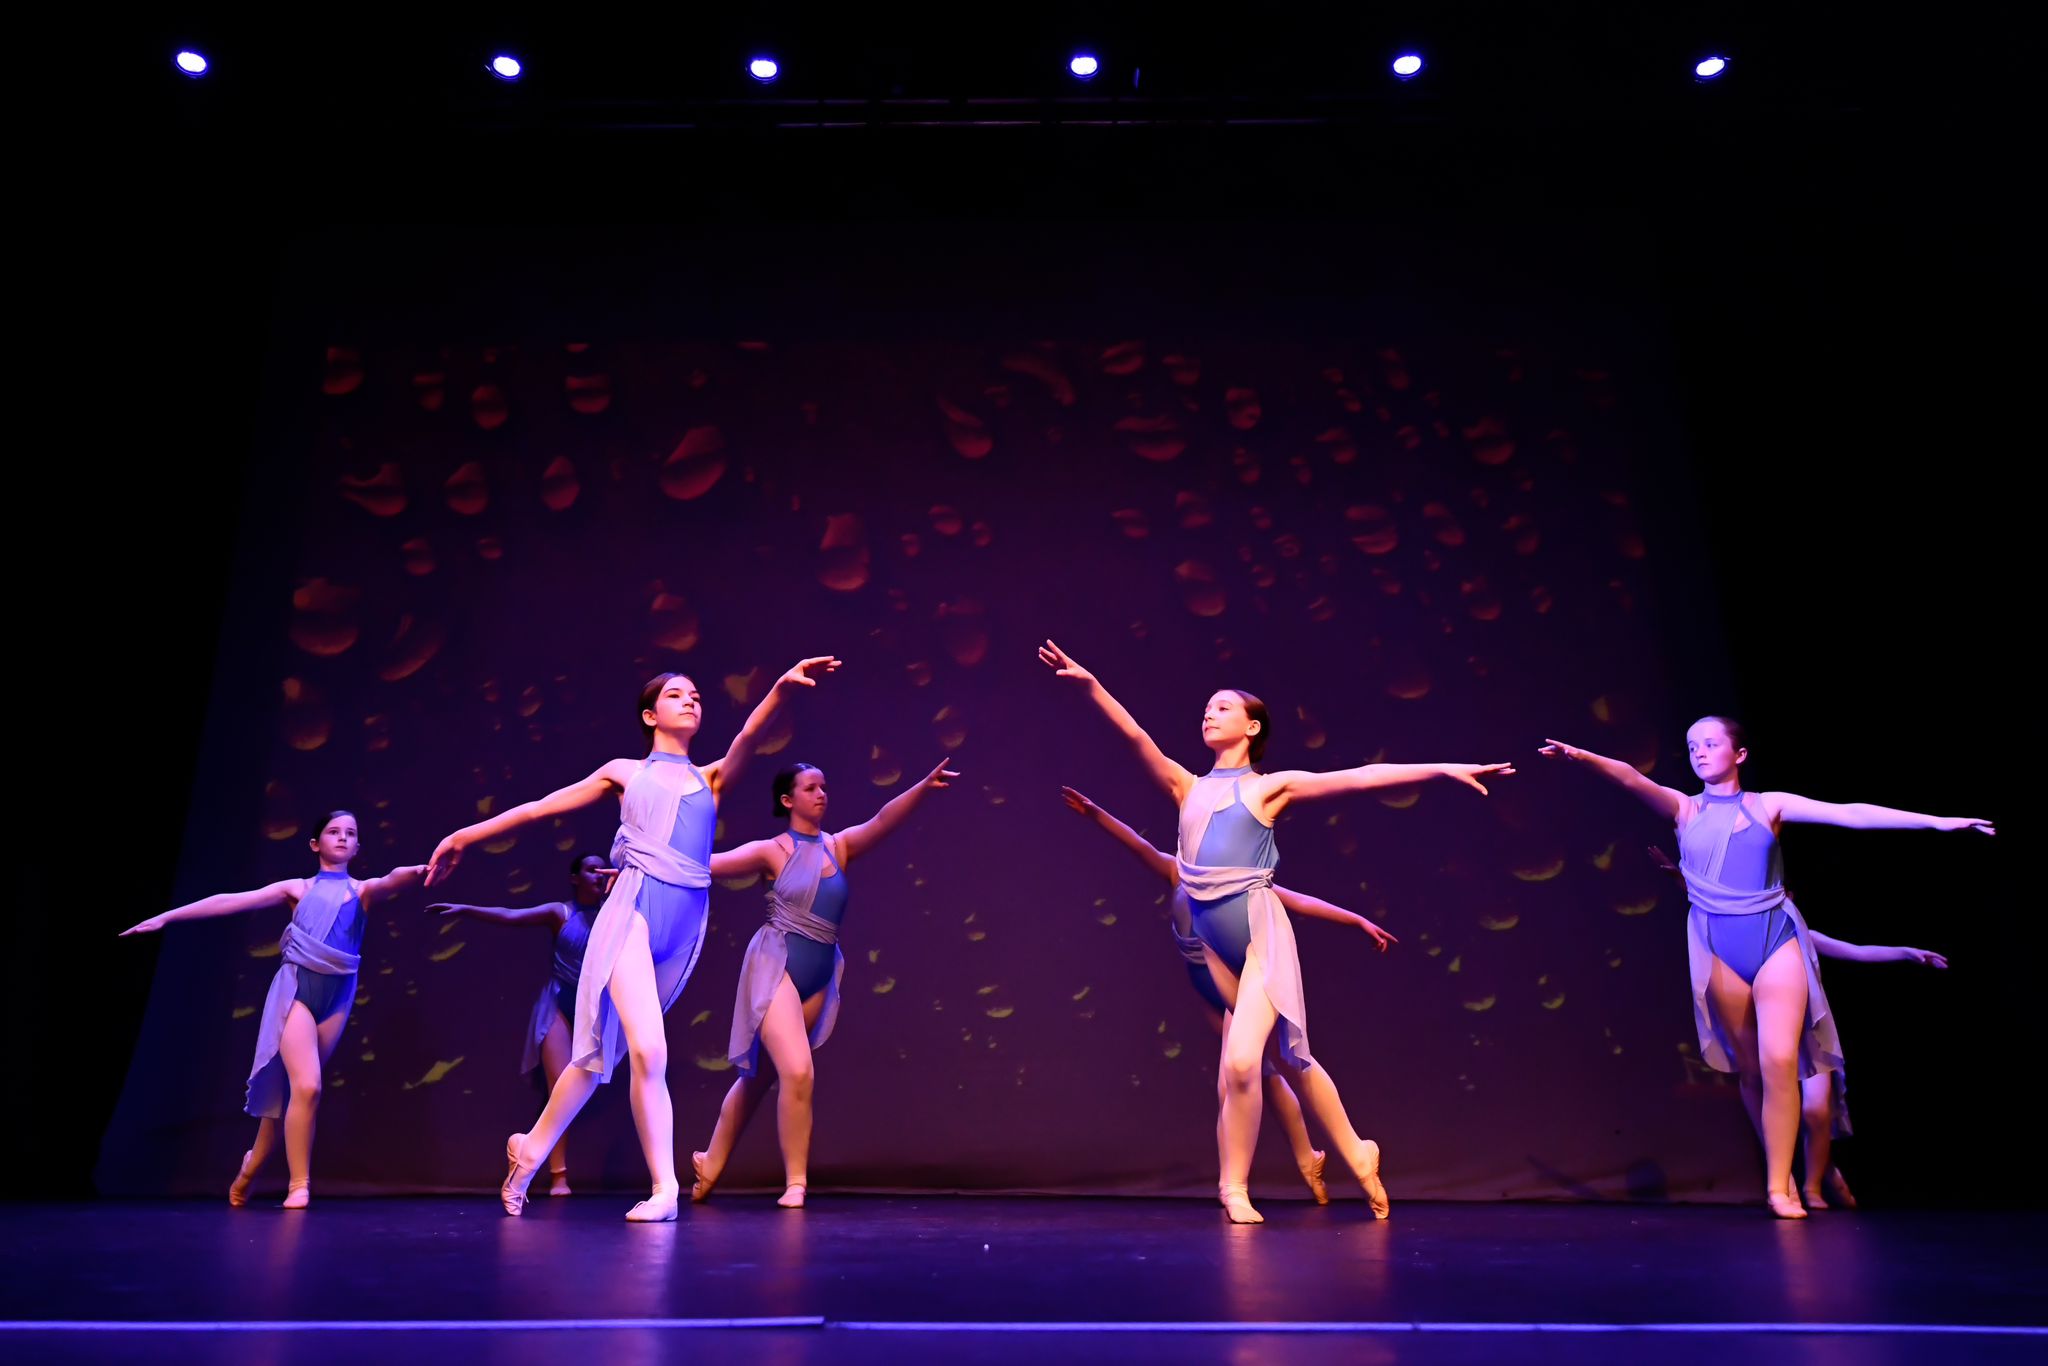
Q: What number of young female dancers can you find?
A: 8